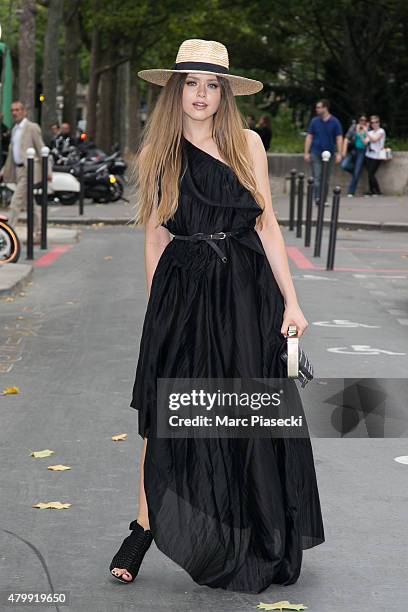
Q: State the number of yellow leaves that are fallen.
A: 6